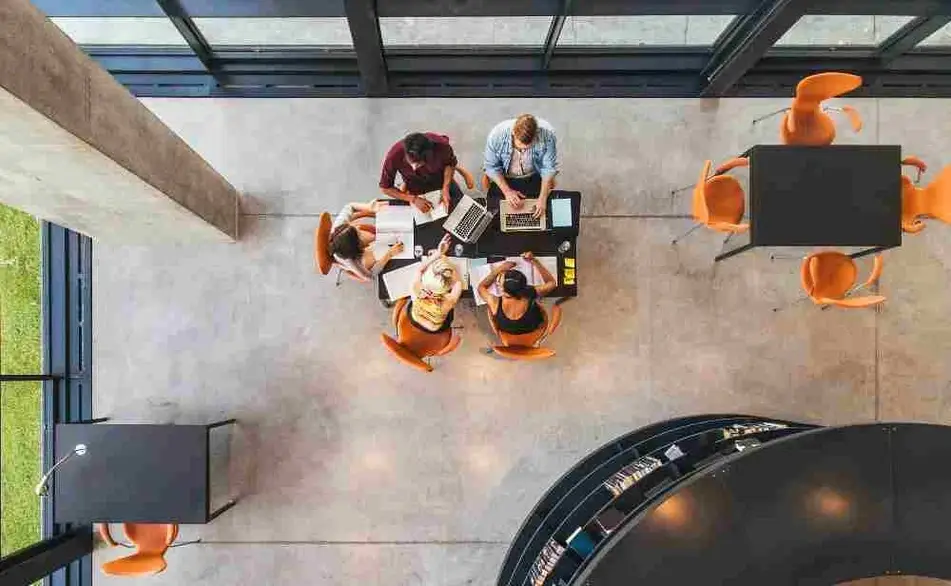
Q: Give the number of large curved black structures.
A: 1